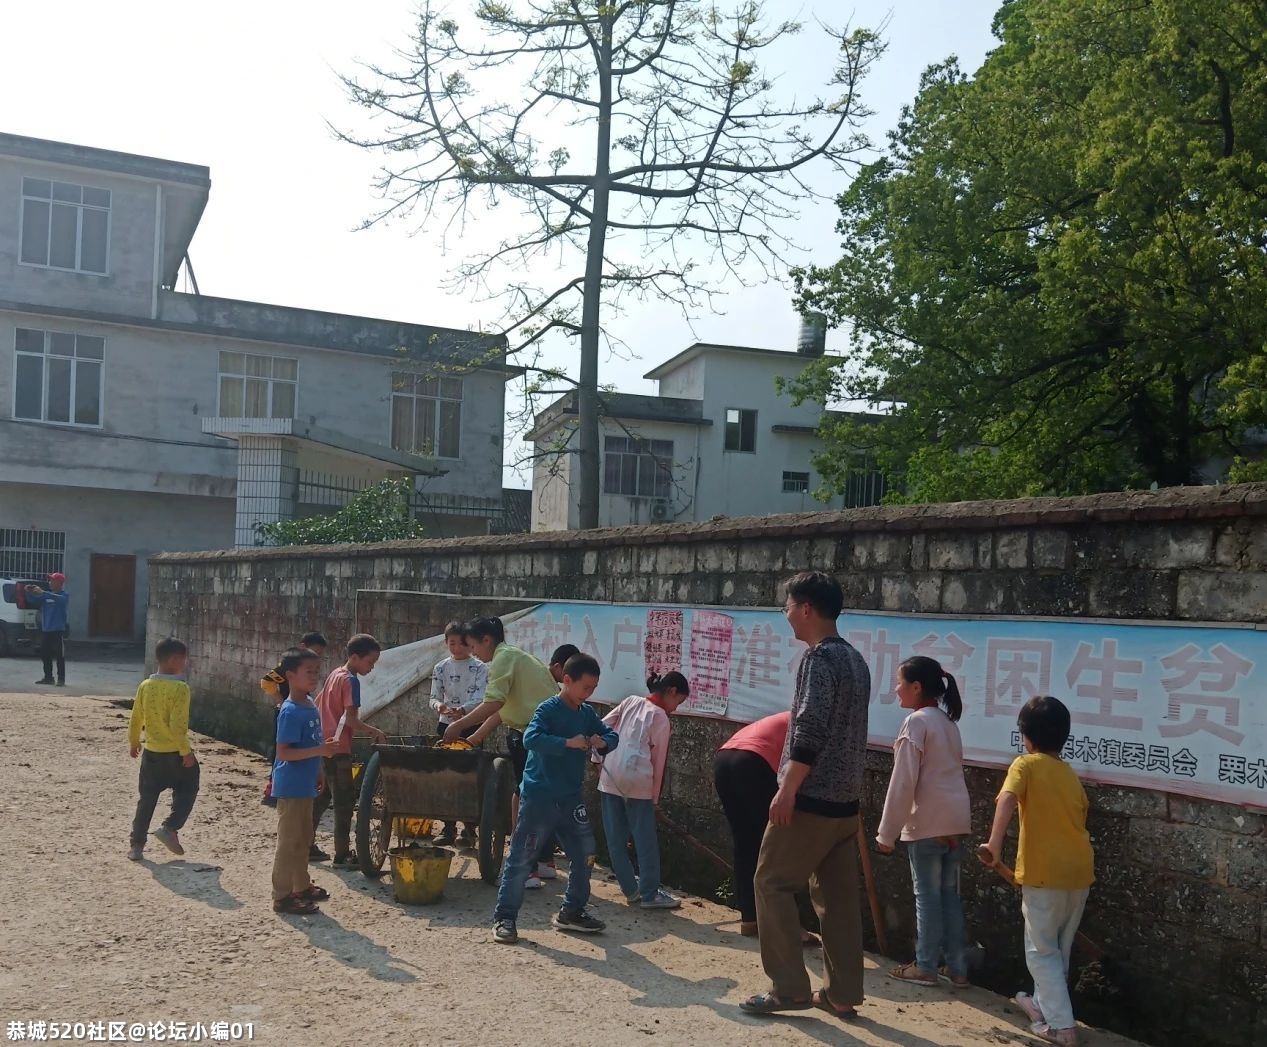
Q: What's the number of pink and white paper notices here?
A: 2